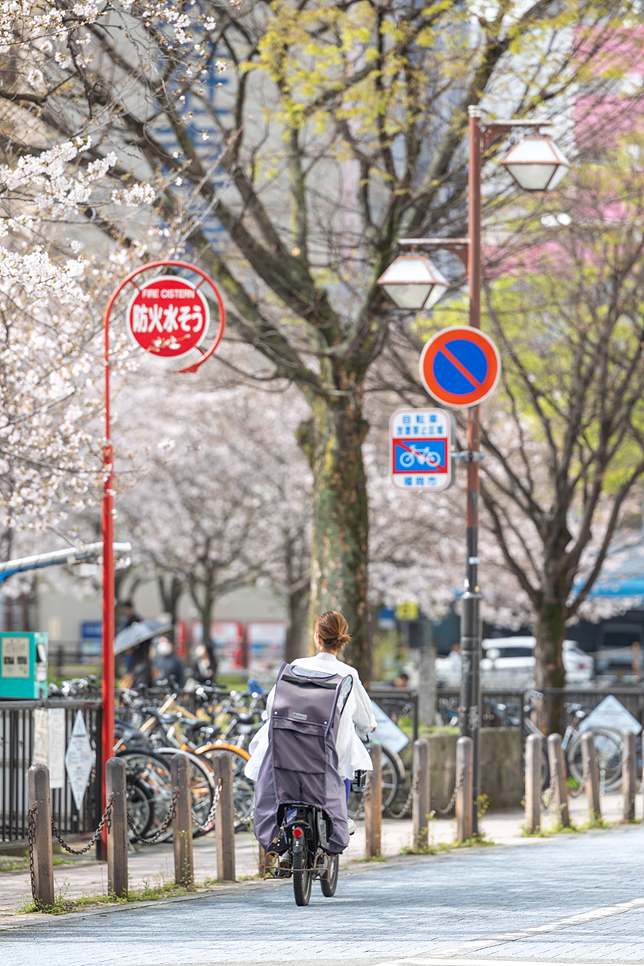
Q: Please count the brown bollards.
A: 12